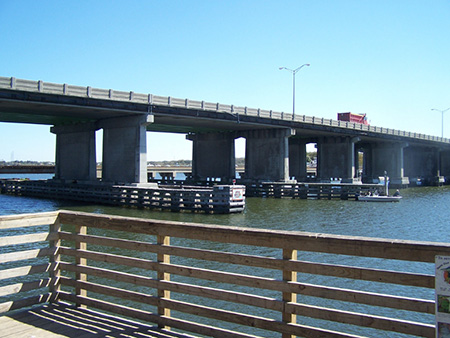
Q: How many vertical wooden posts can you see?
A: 4